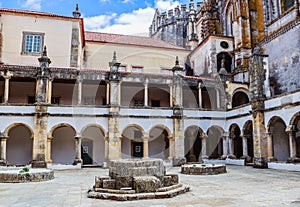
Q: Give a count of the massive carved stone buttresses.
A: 4